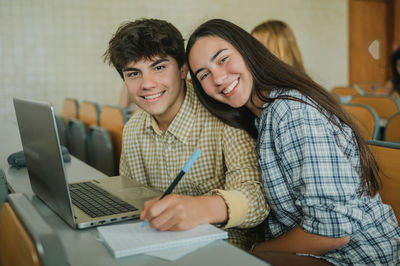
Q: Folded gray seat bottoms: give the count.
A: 3